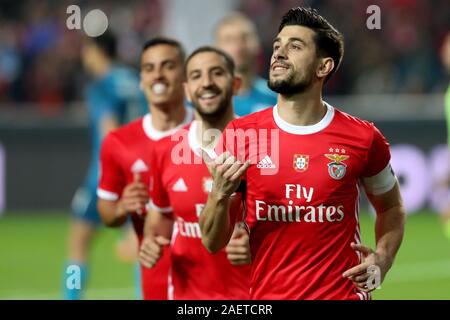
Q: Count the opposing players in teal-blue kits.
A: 2